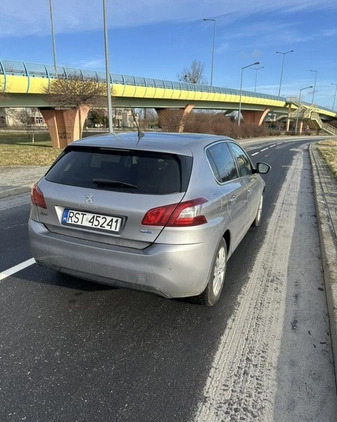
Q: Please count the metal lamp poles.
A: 9